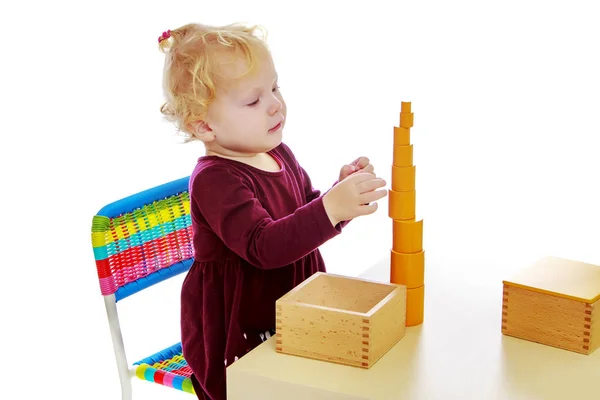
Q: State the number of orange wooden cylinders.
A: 9